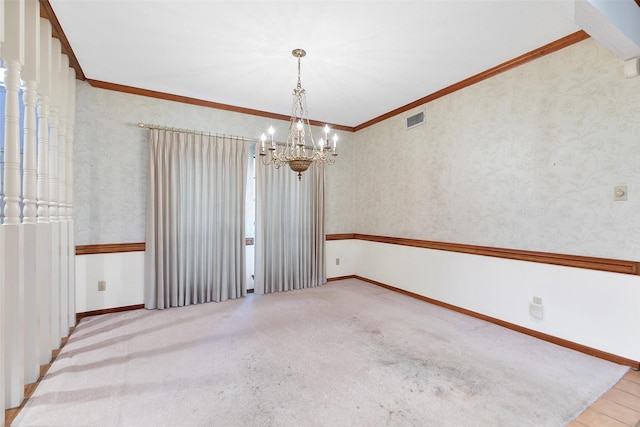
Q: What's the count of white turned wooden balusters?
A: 6